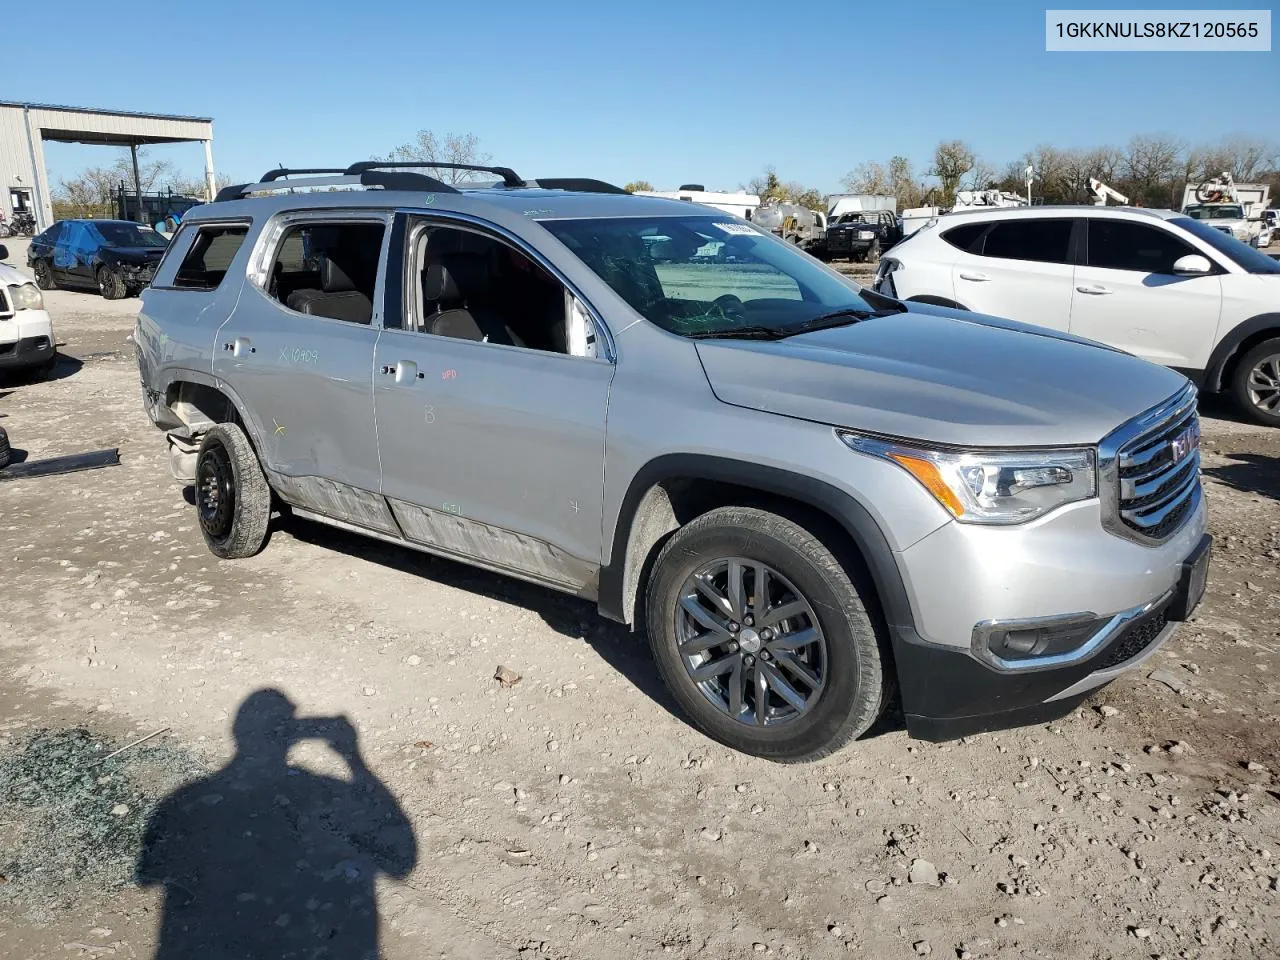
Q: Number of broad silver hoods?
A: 1